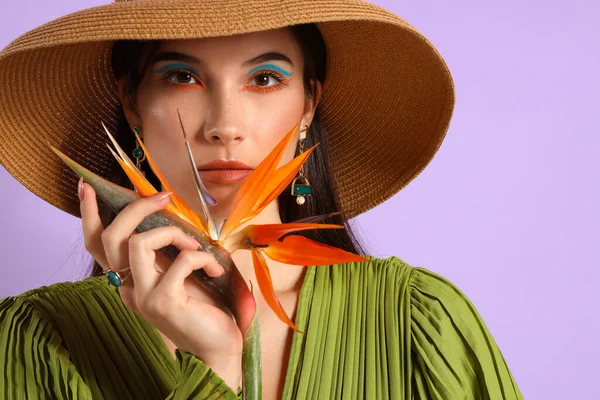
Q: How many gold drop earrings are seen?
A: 2